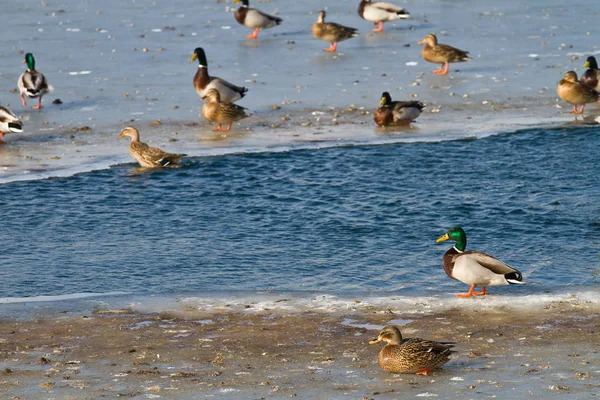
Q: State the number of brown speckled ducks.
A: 6